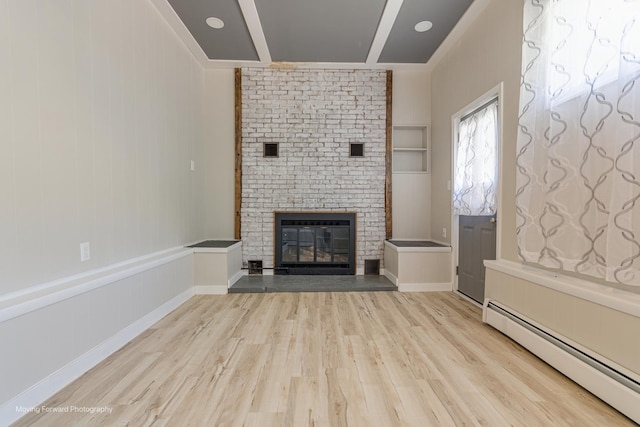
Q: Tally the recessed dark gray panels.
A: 3